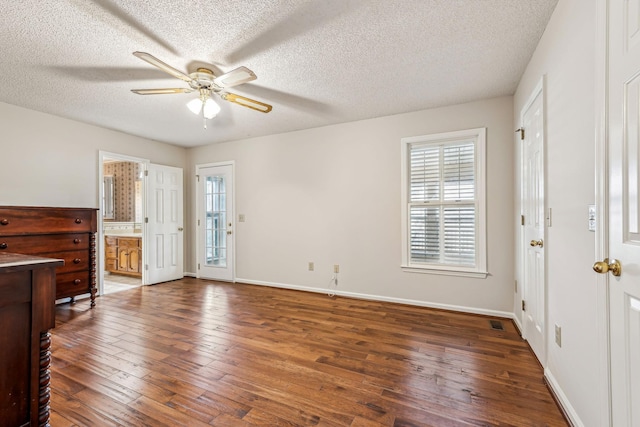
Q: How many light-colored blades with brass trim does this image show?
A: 4